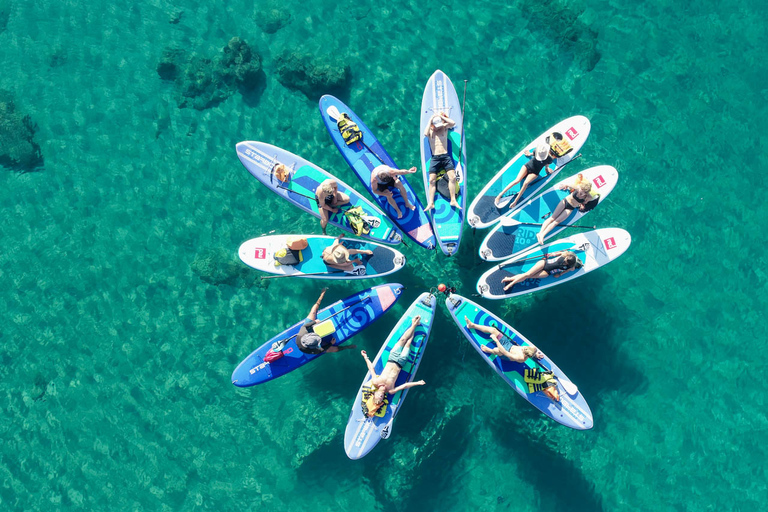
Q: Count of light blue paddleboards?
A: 4